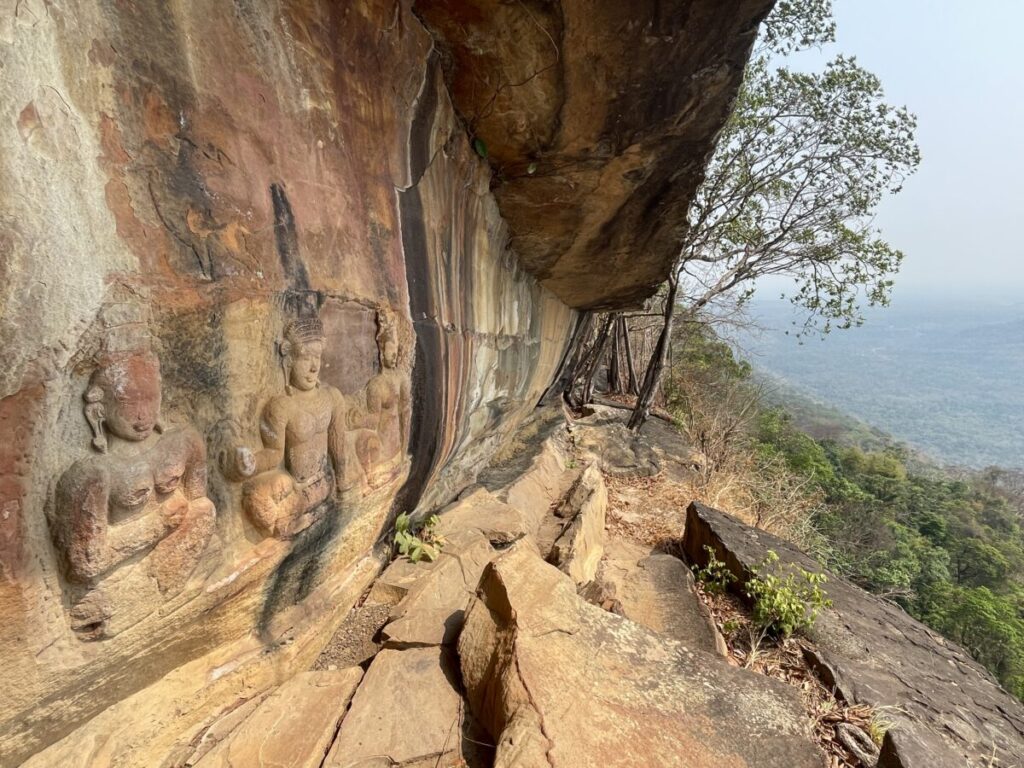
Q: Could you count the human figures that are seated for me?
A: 3